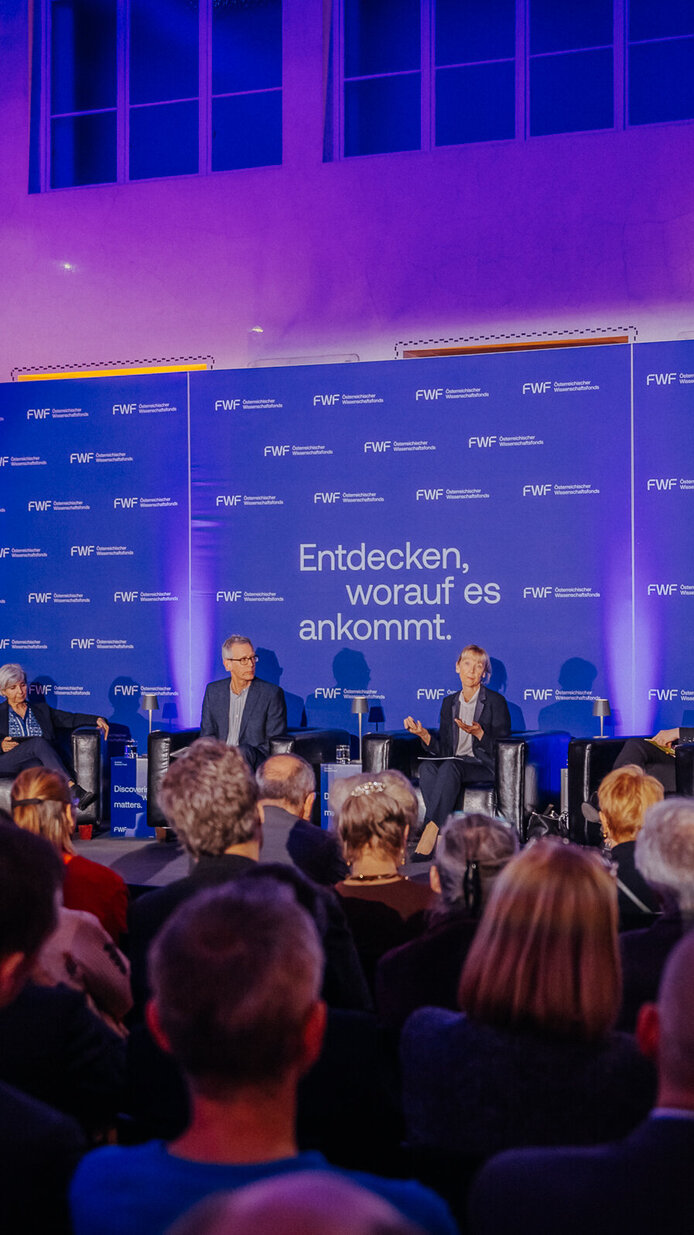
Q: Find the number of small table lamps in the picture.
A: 3